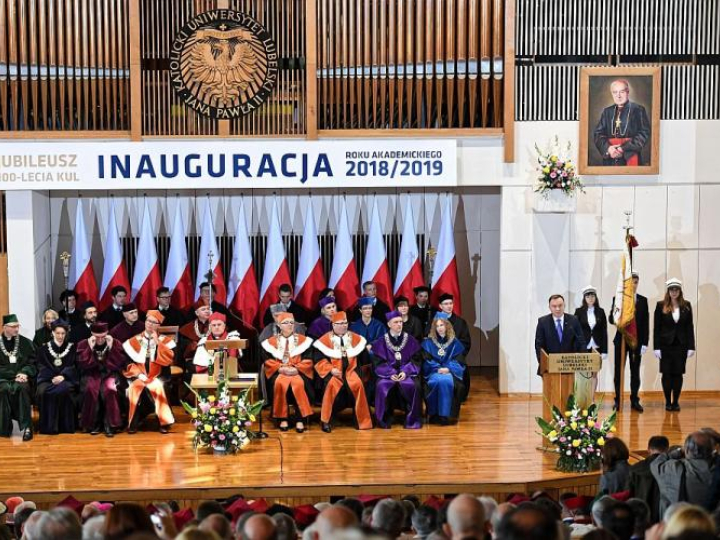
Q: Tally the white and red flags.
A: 12